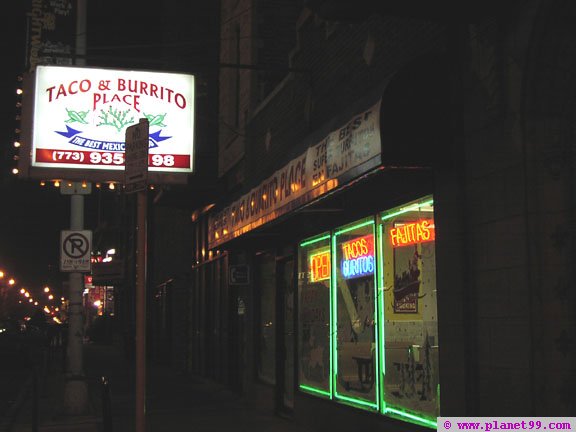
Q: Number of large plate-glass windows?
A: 3